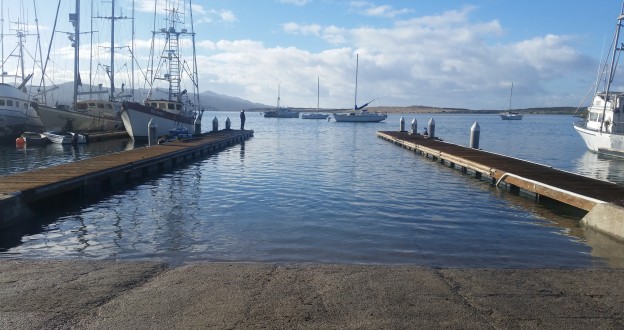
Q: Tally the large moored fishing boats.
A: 4